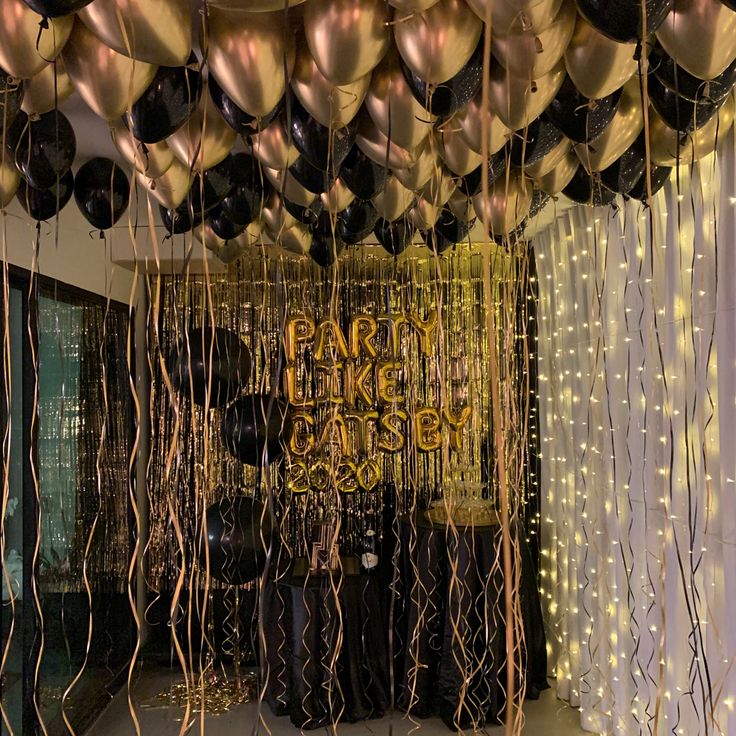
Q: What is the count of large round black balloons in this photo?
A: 3